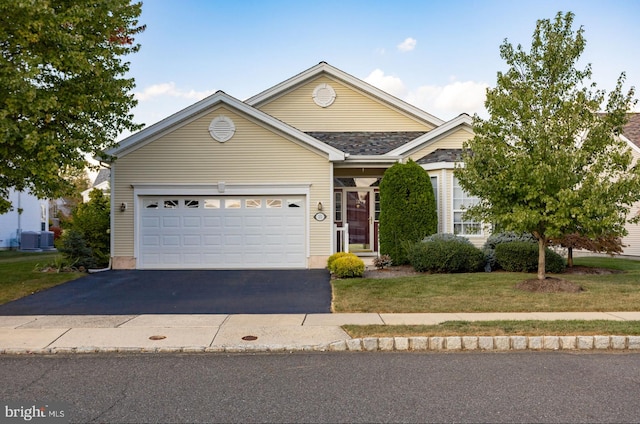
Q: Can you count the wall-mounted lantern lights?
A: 2